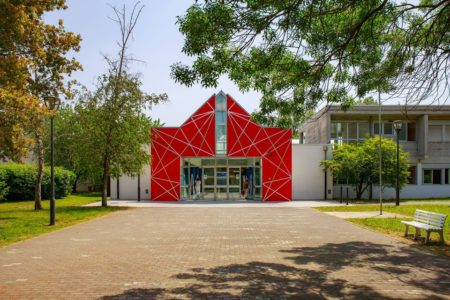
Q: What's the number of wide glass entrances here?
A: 1